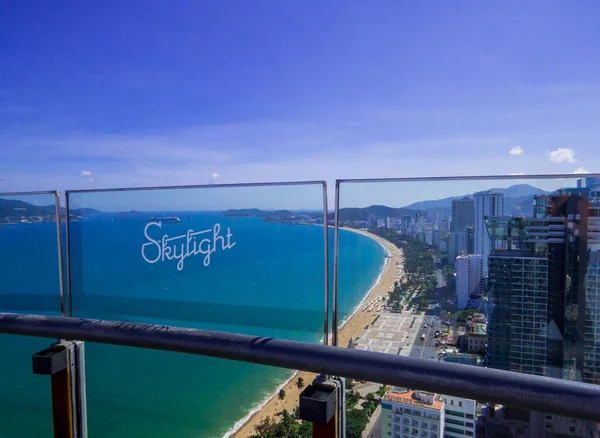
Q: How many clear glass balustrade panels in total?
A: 3